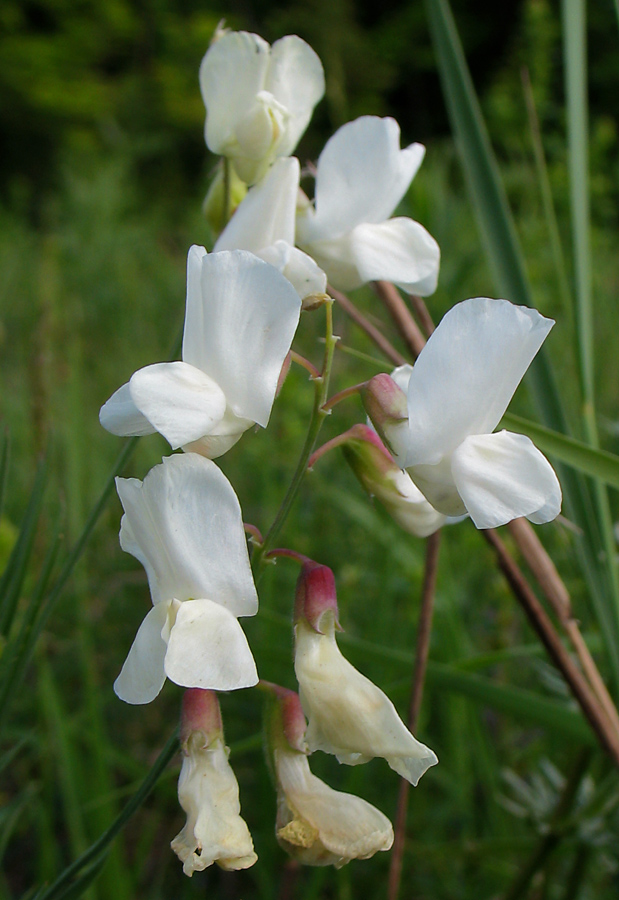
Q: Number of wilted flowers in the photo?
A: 3